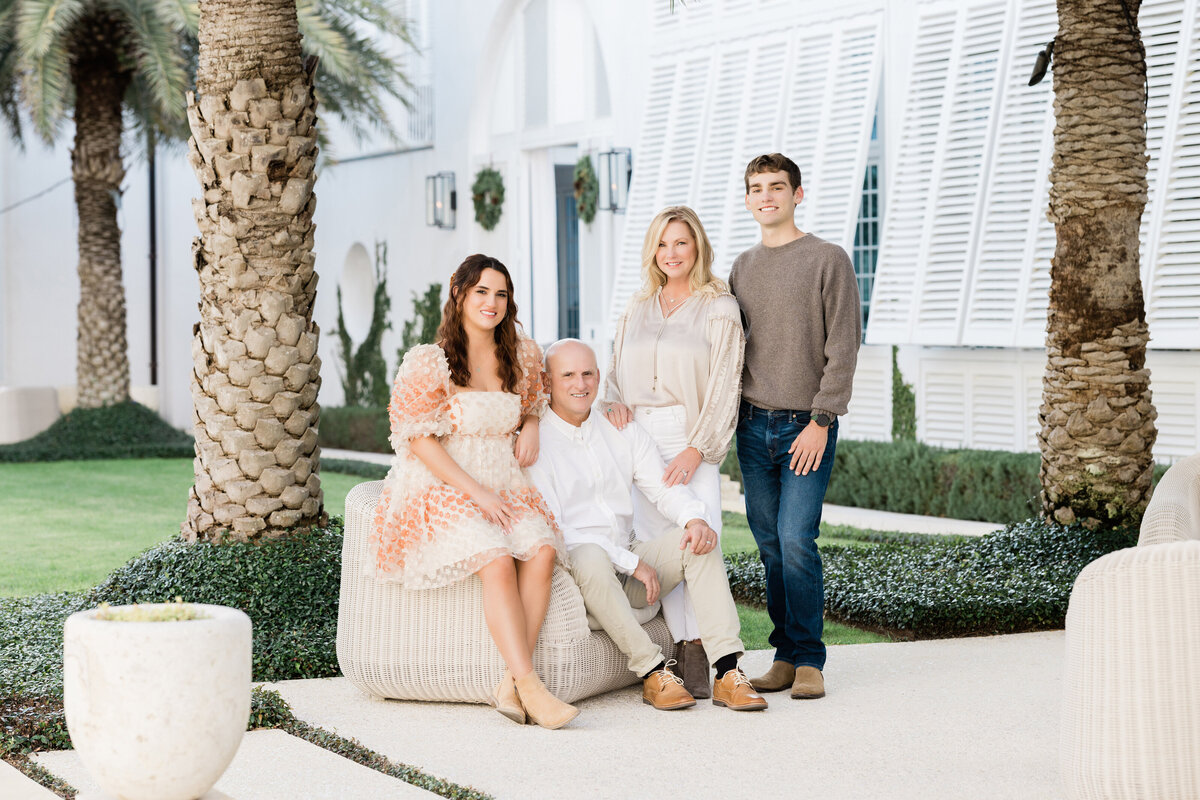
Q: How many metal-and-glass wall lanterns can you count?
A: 2